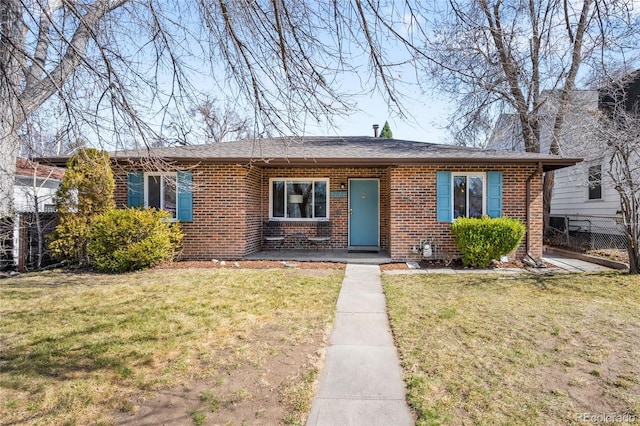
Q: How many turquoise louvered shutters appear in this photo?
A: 4